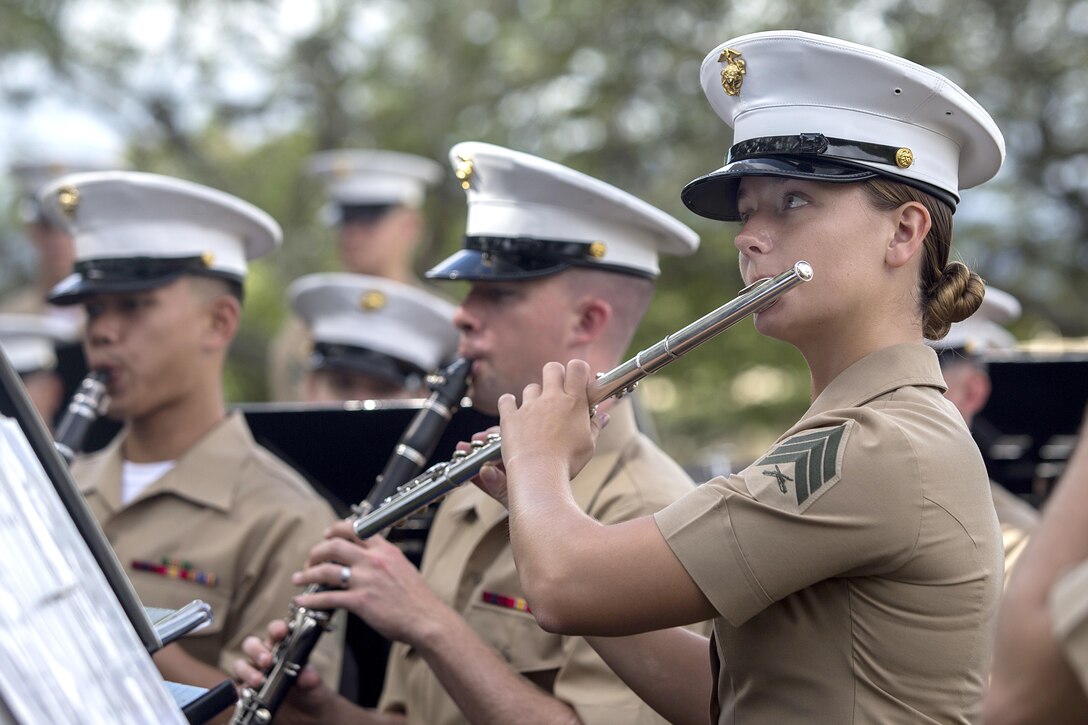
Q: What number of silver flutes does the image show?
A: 1